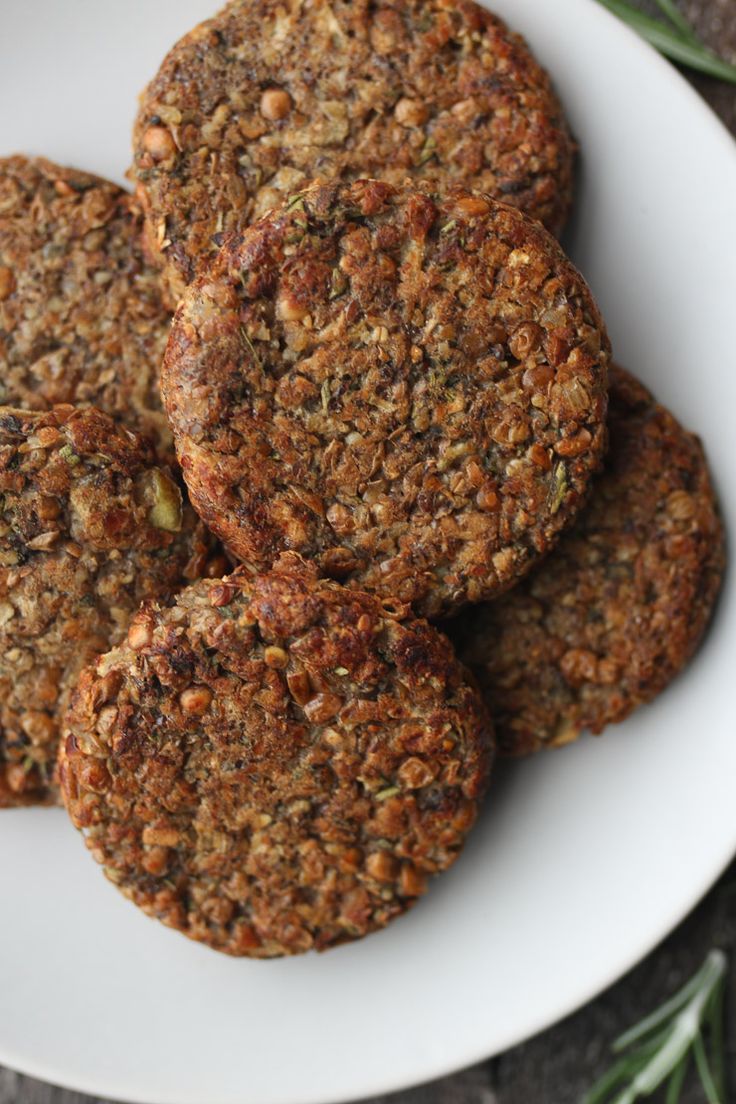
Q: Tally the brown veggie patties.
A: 6